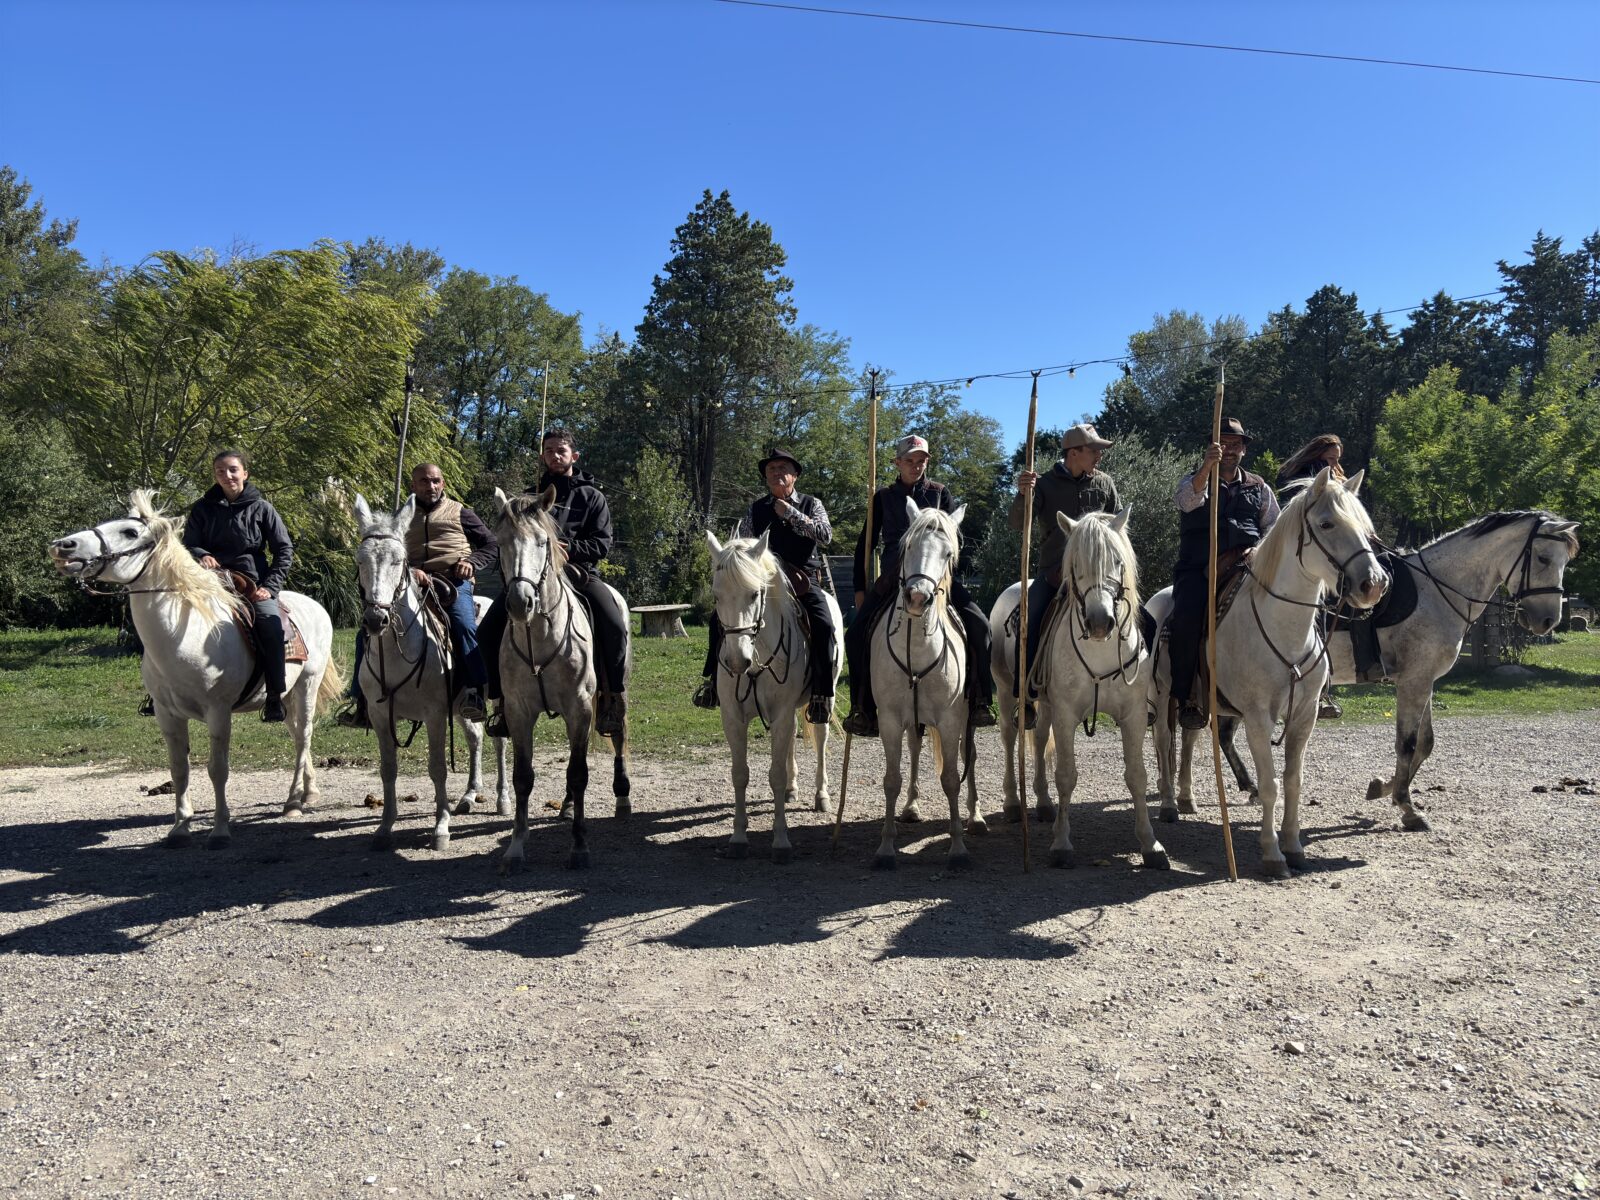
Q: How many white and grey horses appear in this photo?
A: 8